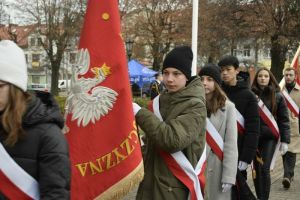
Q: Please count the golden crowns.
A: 1